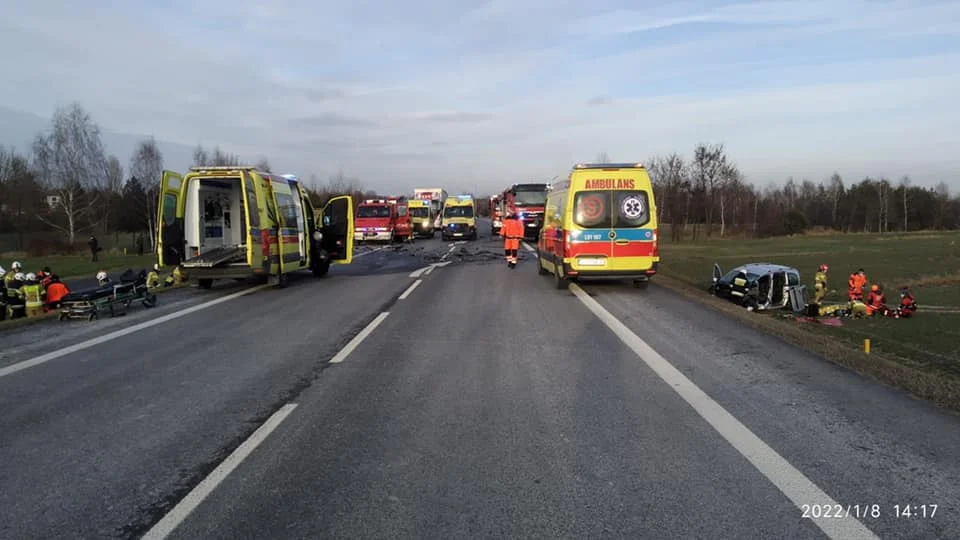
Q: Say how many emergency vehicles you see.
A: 7